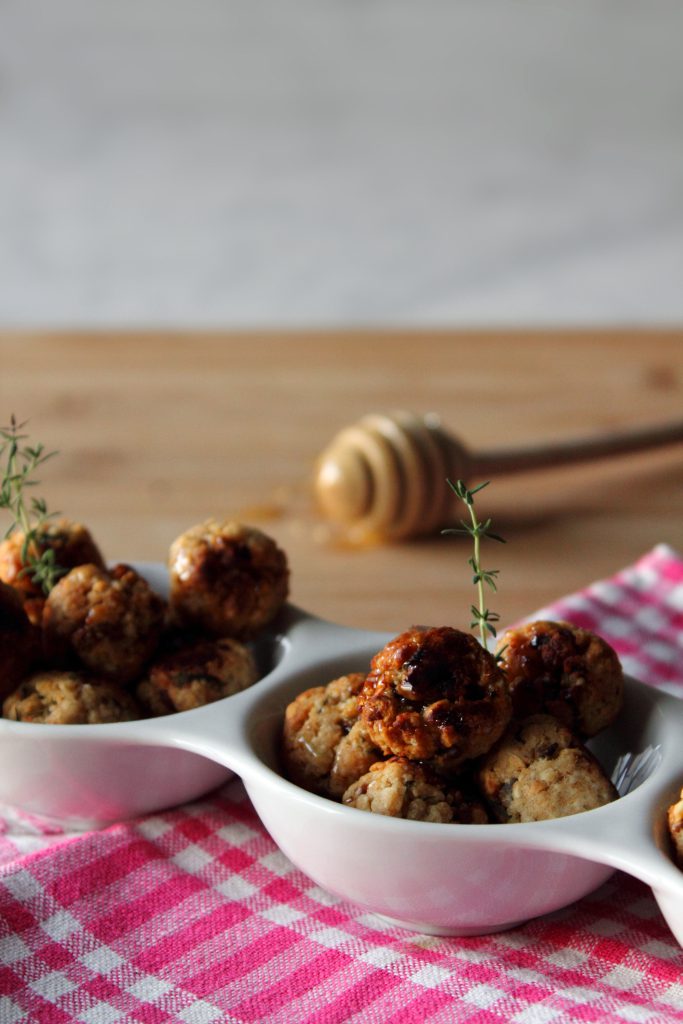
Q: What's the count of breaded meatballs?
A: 12